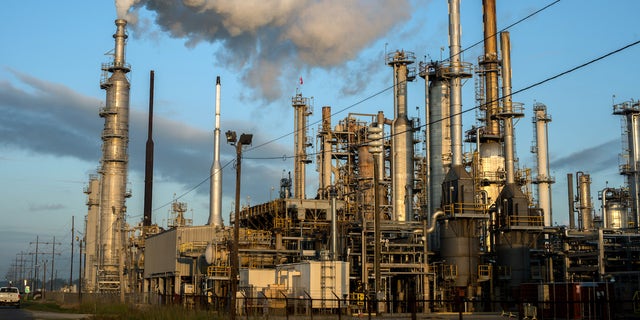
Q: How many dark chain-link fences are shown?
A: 1